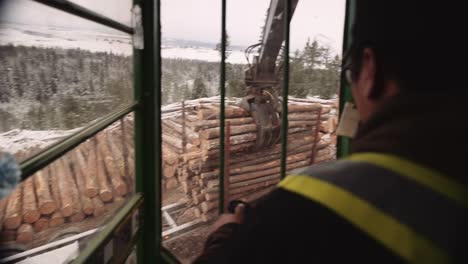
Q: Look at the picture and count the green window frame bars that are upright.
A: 4